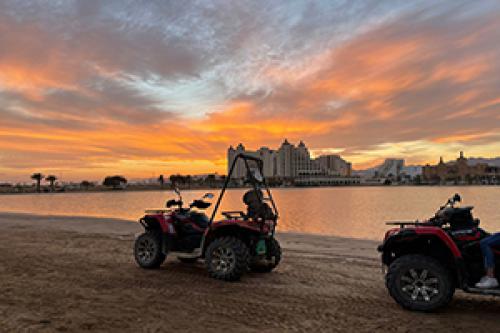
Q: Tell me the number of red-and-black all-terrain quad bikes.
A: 2